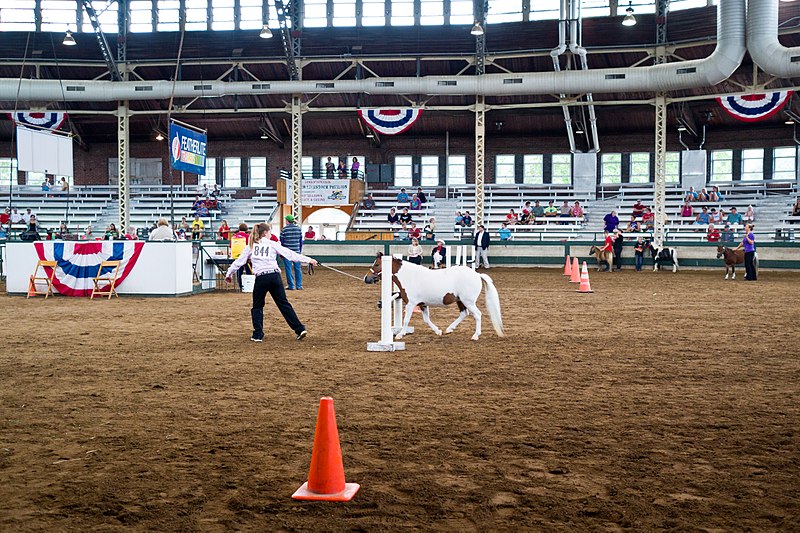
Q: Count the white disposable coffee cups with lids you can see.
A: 0